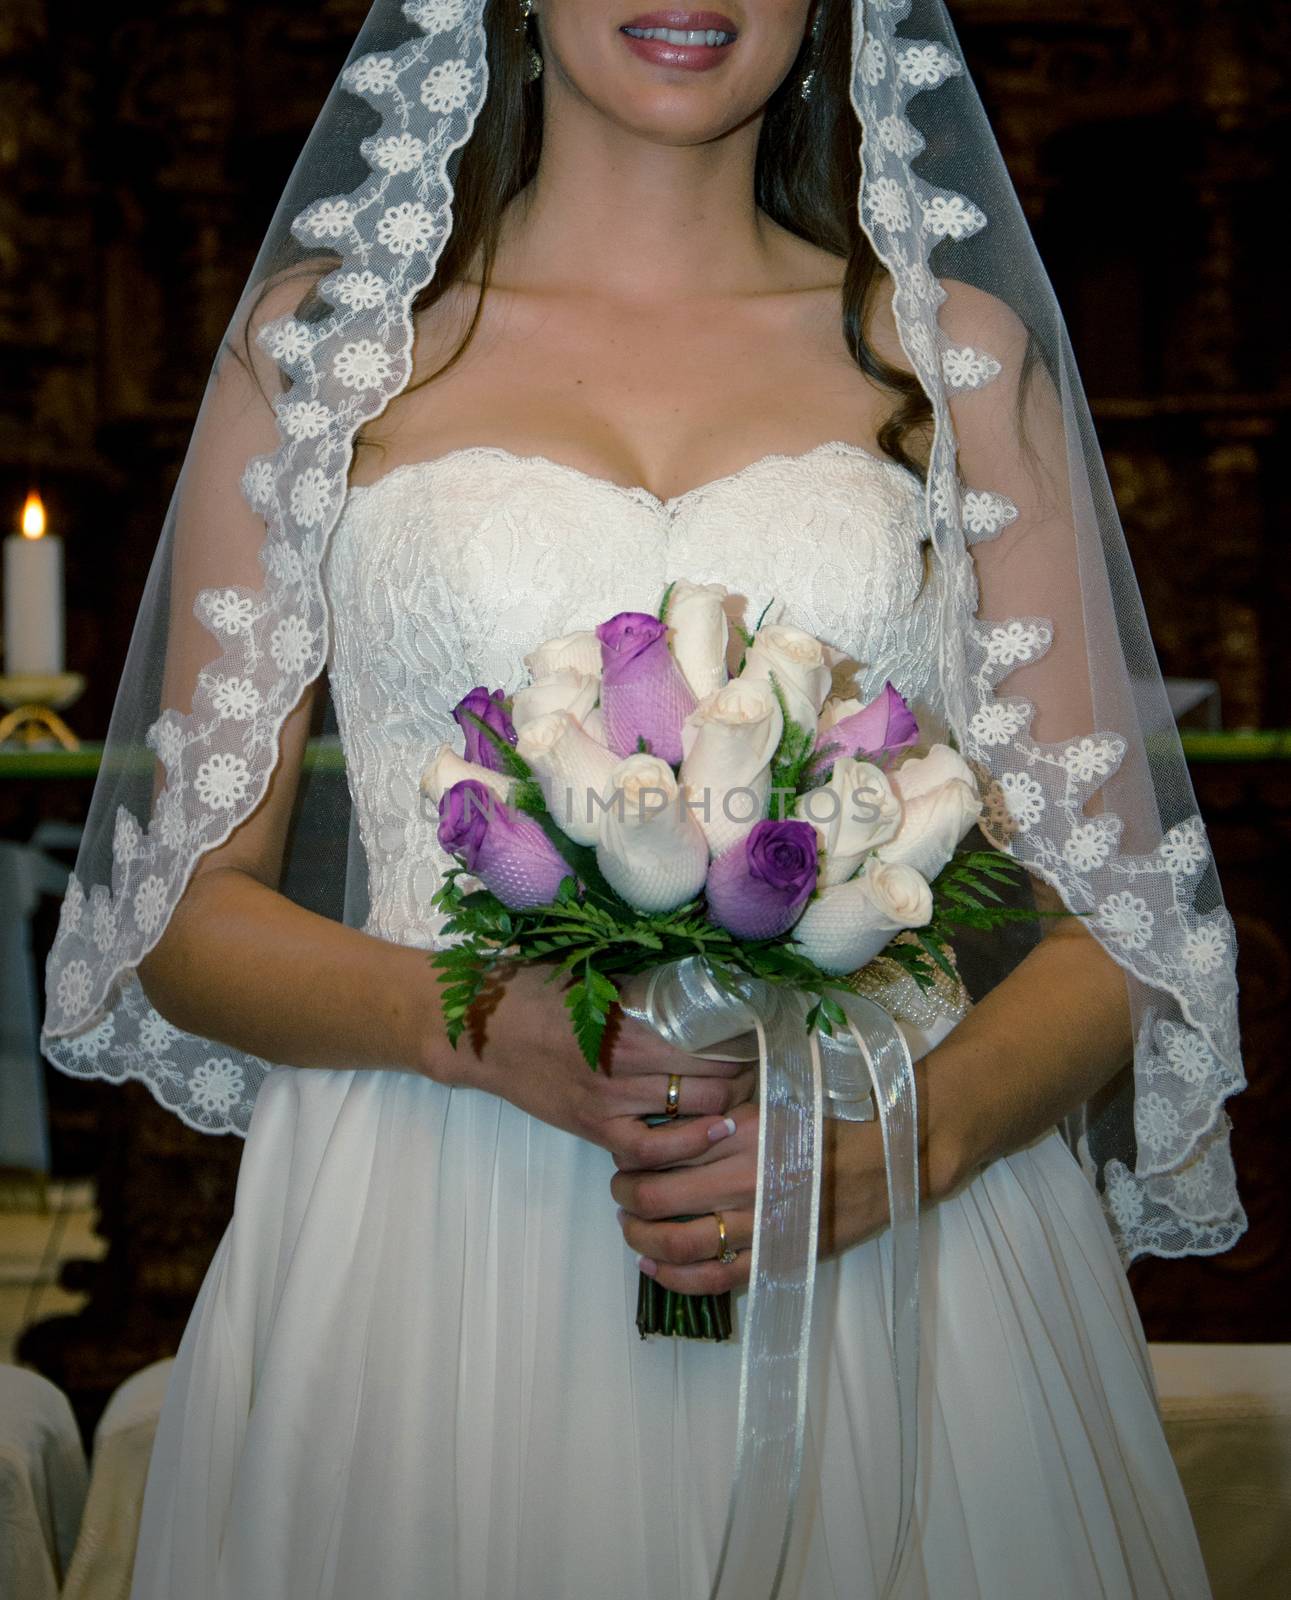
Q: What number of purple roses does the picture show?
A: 5